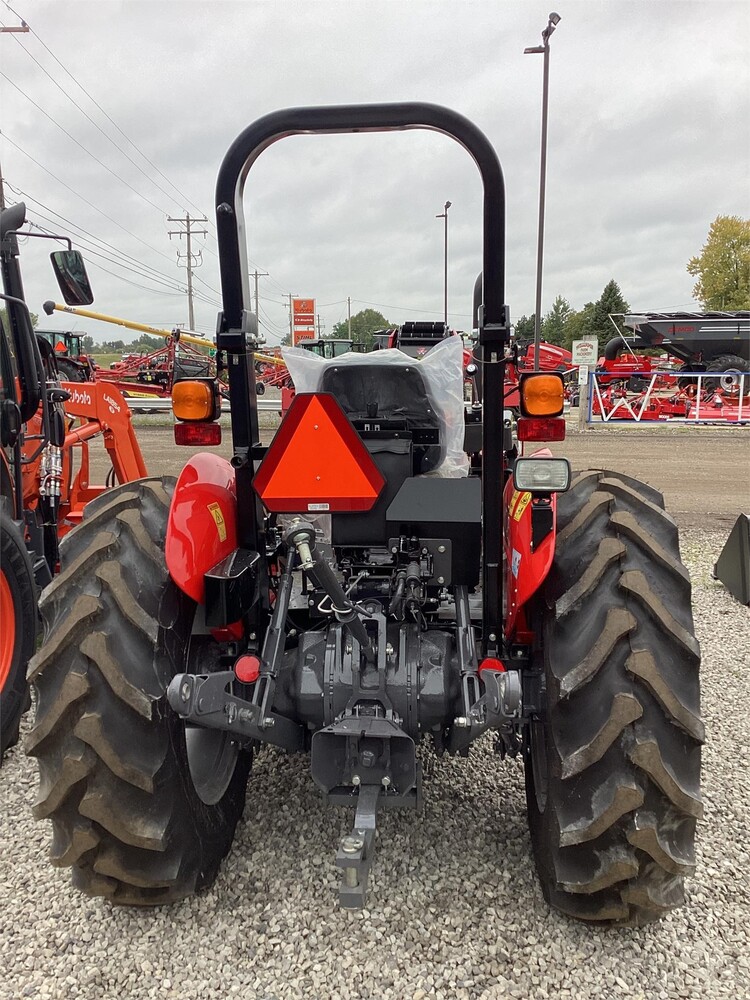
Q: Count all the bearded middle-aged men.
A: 0